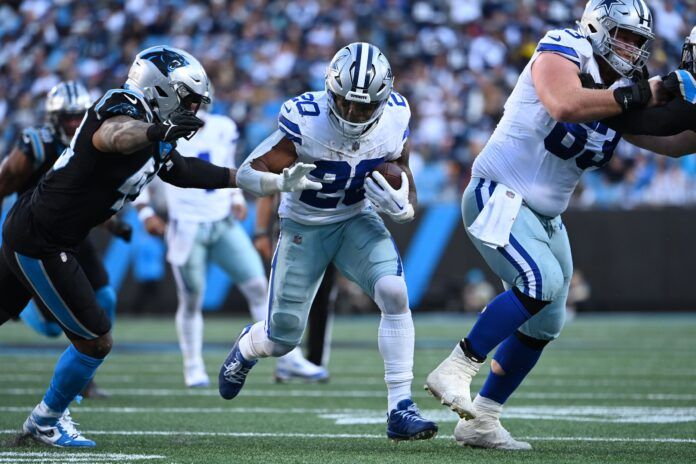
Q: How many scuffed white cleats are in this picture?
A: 2